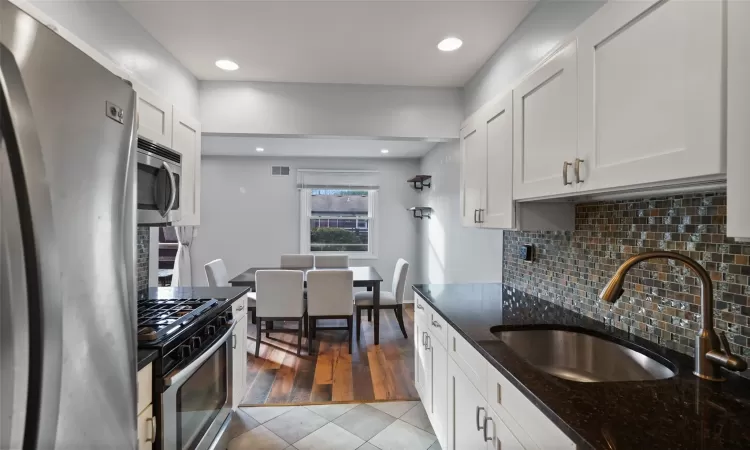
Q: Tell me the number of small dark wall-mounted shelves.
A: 2